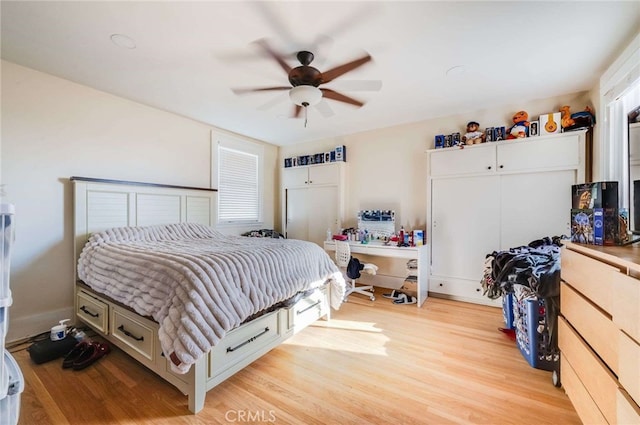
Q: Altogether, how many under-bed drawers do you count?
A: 5